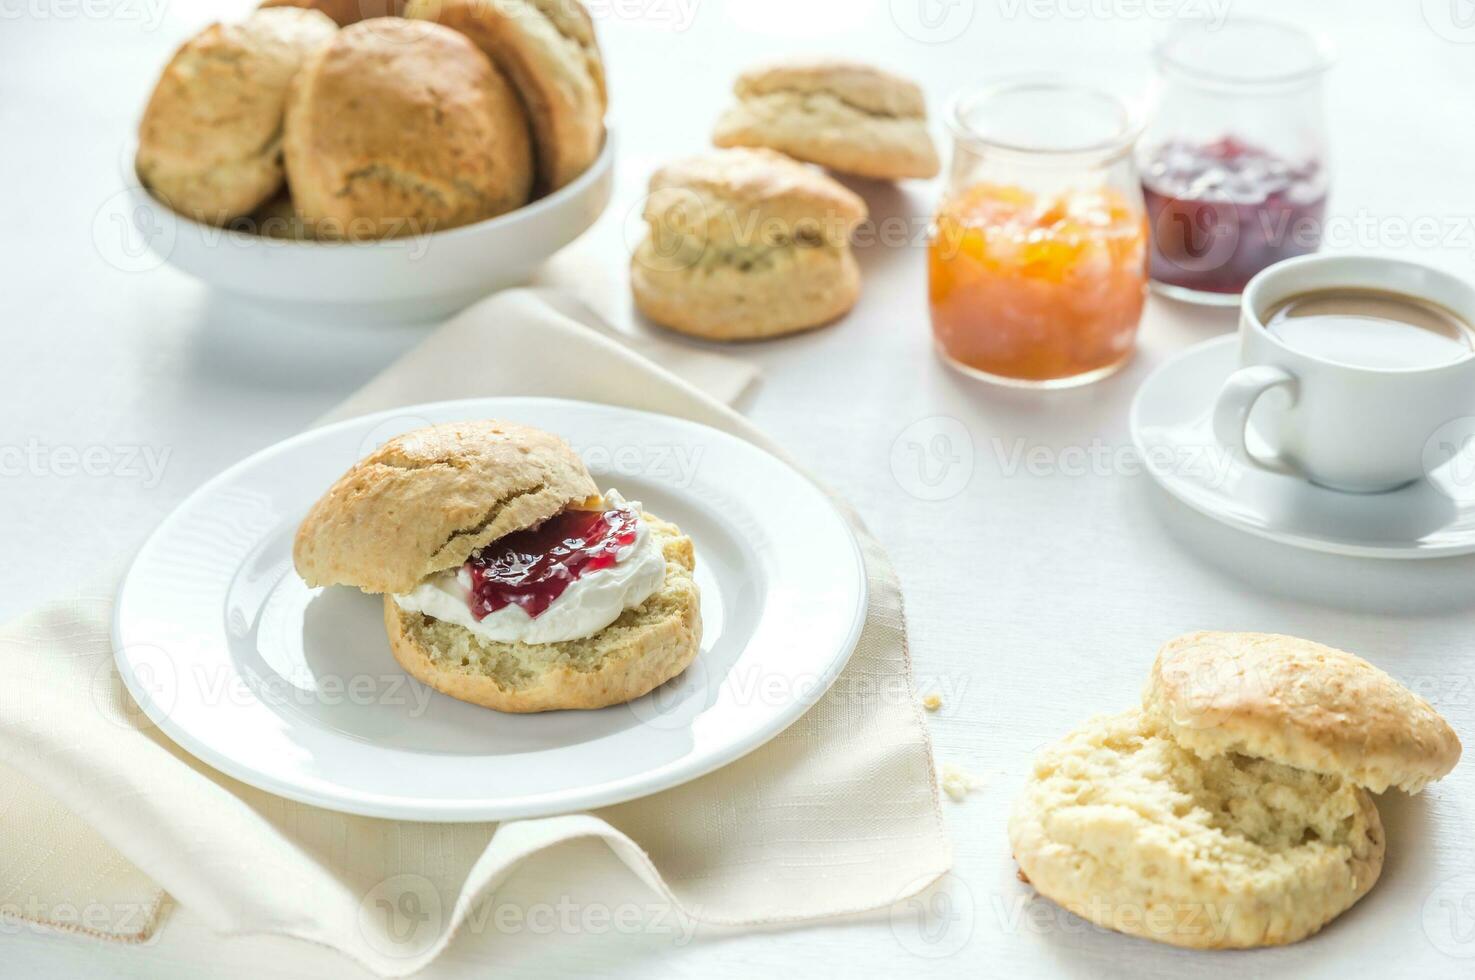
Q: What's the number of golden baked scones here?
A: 8